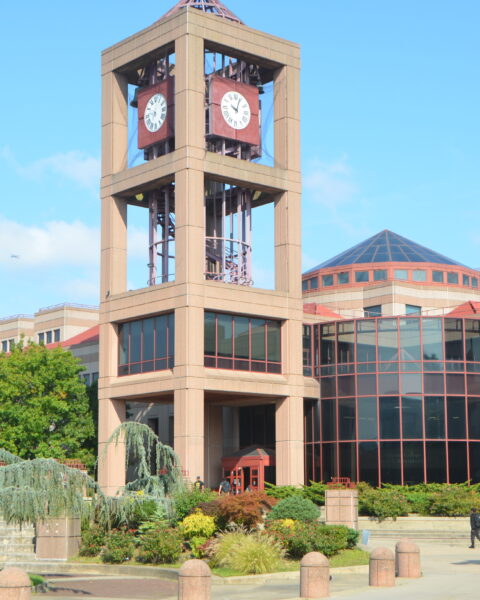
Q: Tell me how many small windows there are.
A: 12